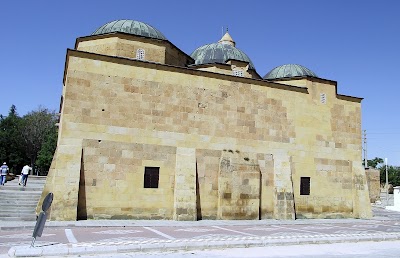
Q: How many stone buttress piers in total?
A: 5